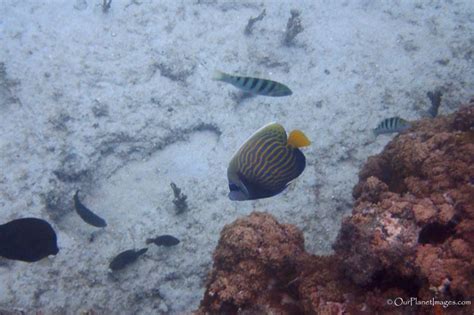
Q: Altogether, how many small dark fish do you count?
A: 3